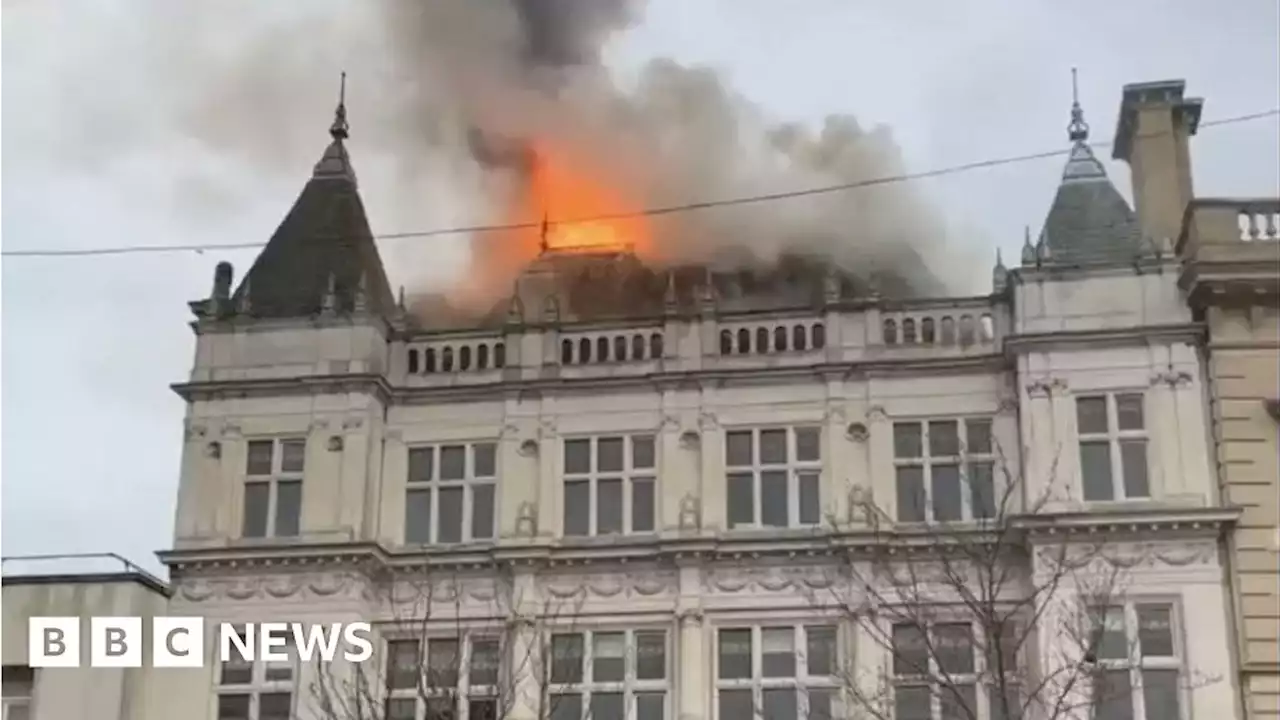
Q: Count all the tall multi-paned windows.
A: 12